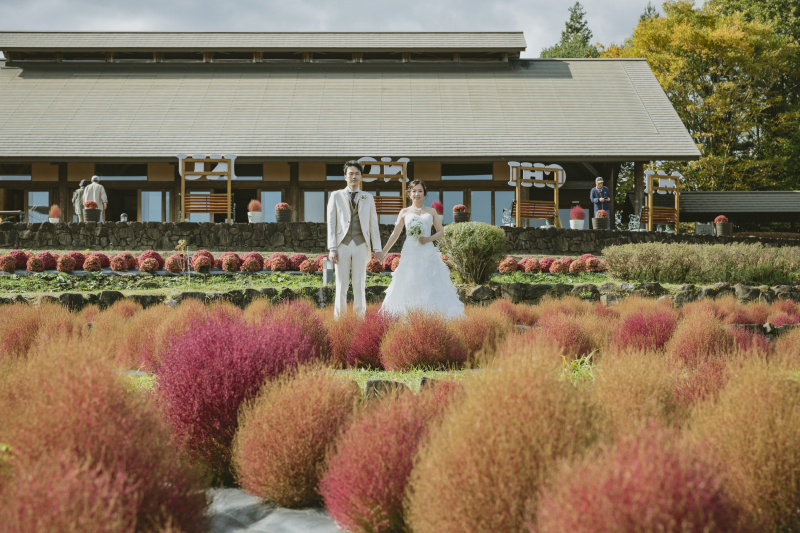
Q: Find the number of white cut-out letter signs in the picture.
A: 4